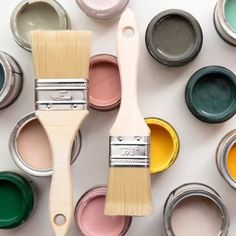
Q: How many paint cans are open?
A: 13